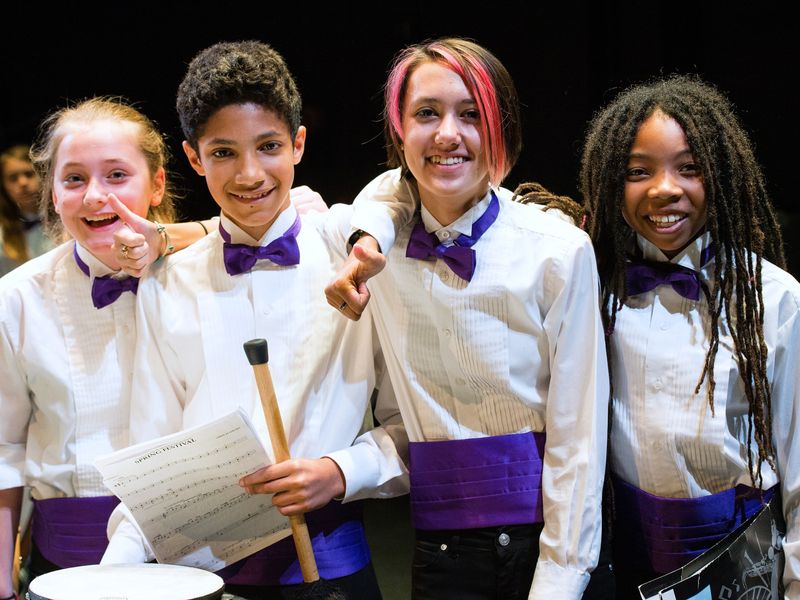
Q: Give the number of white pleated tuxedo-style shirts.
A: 4